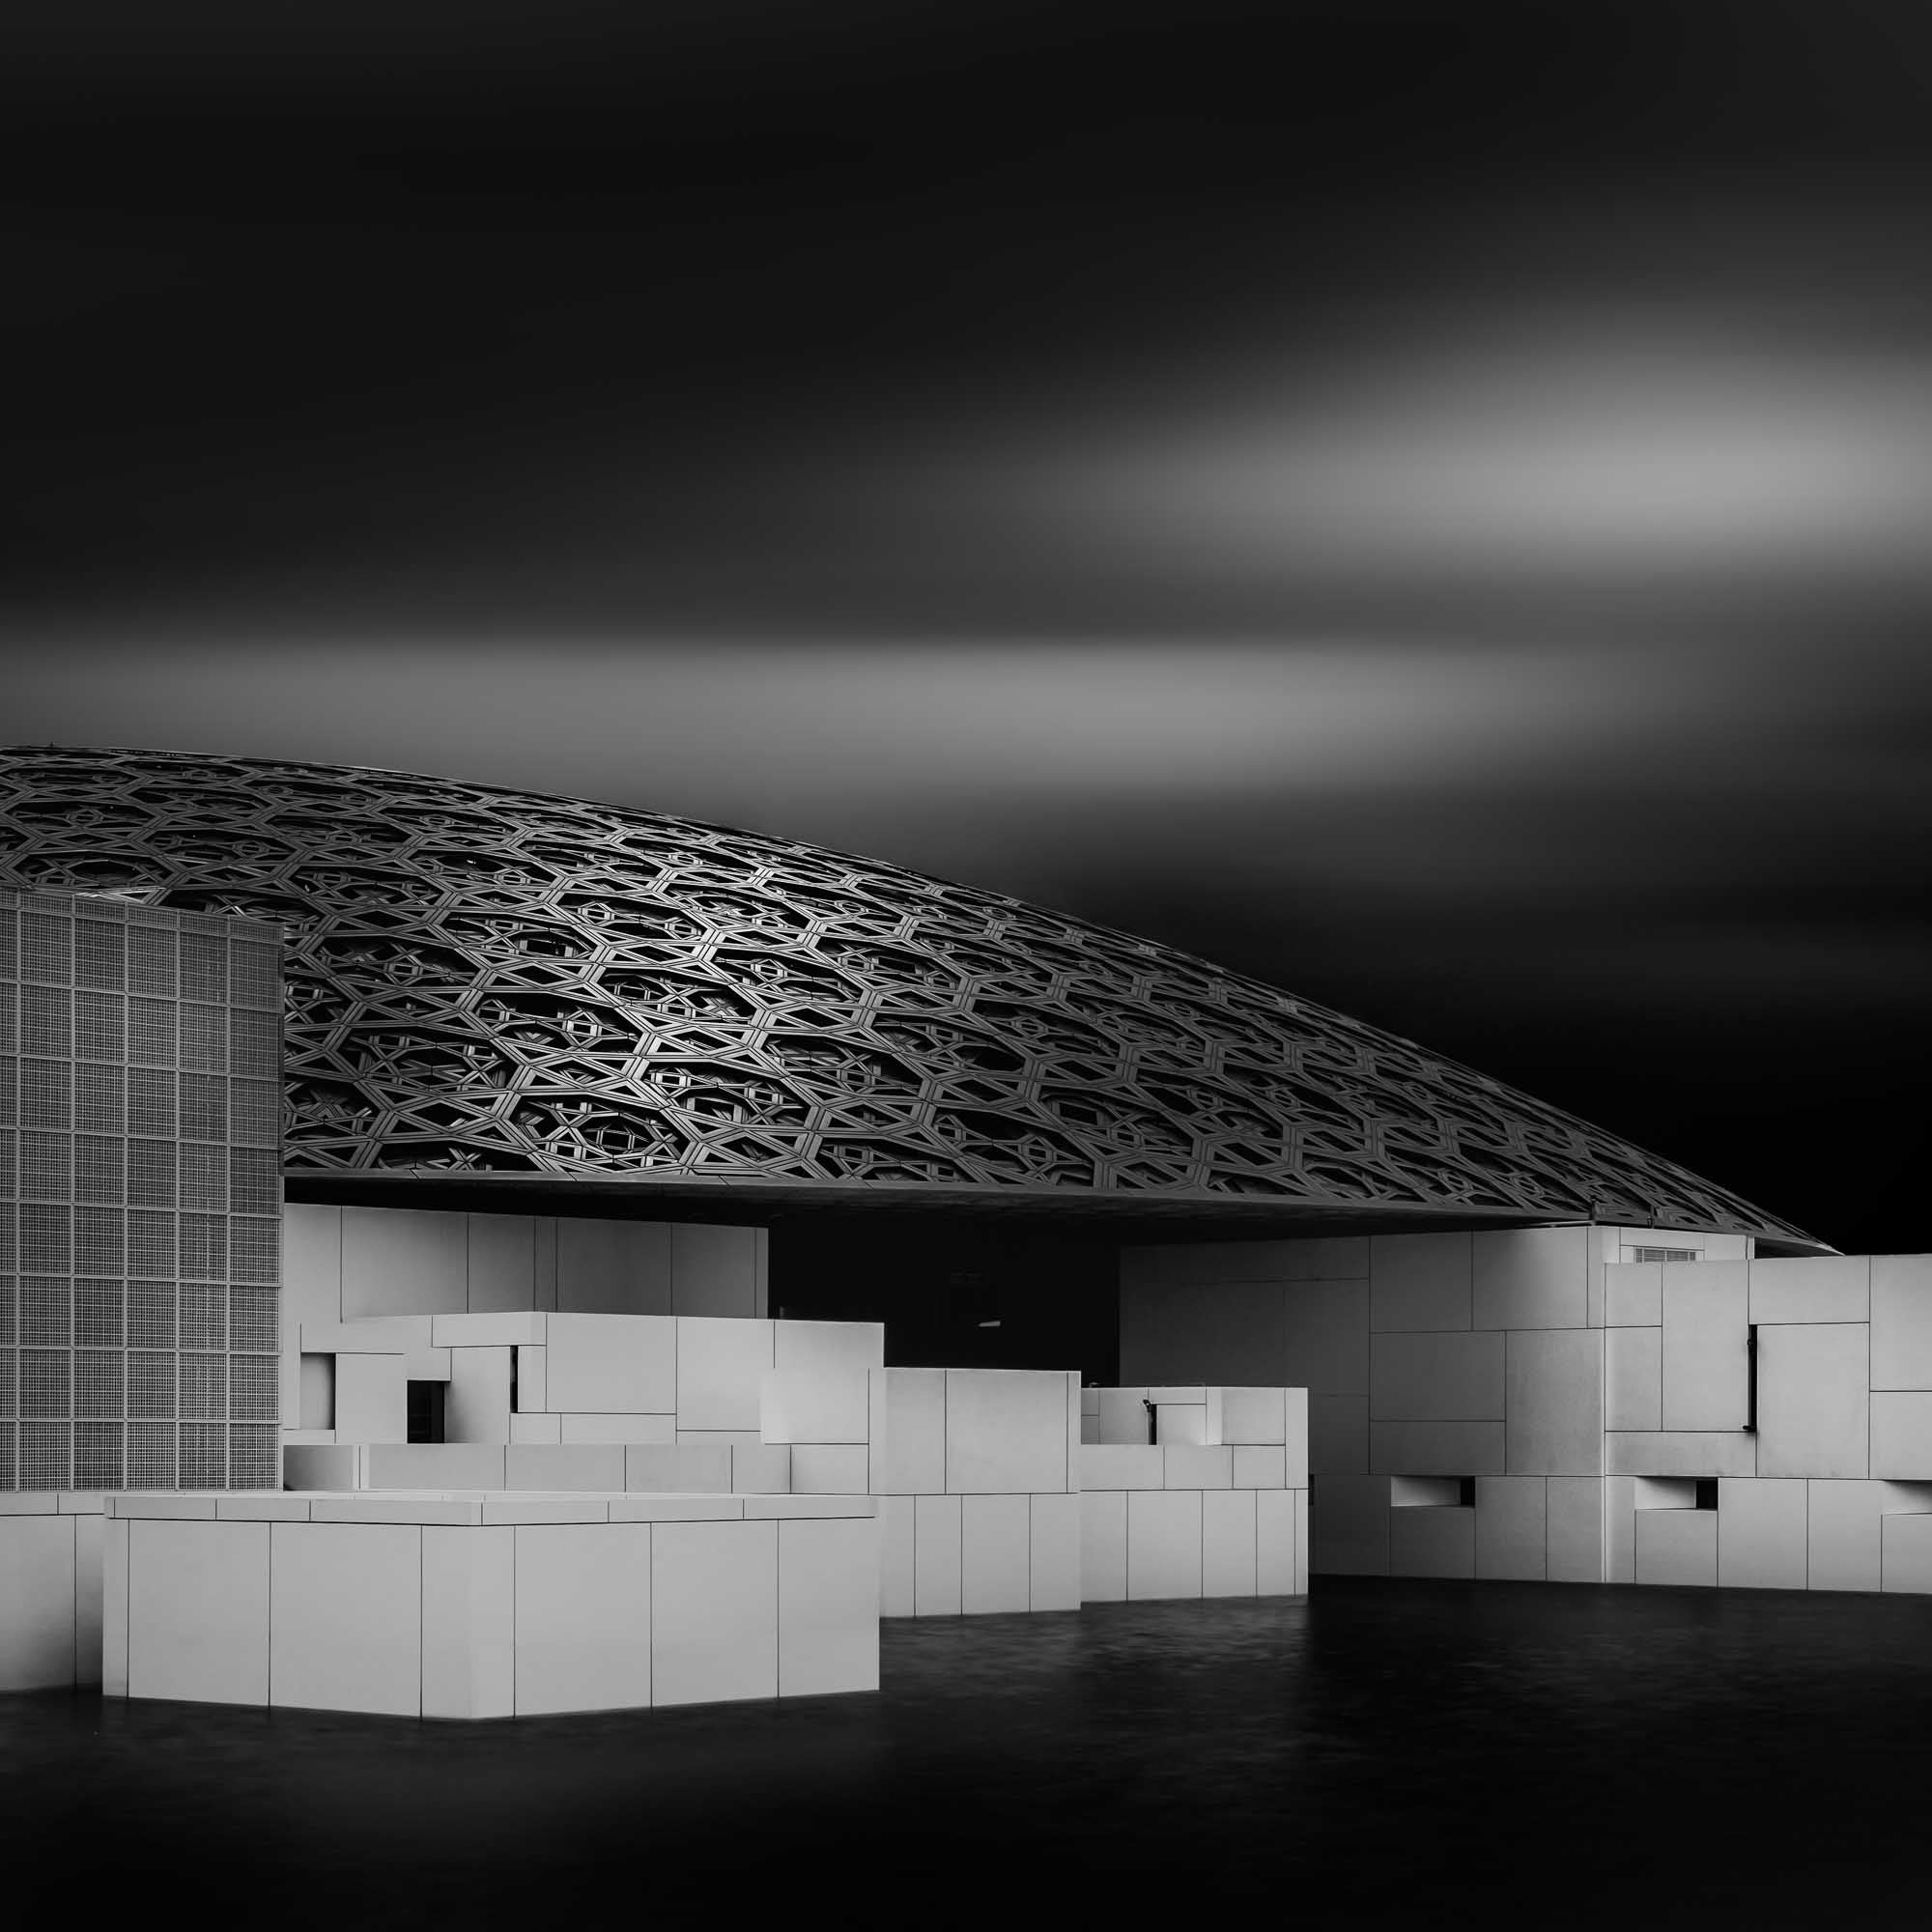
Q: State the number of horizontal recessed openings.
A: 3